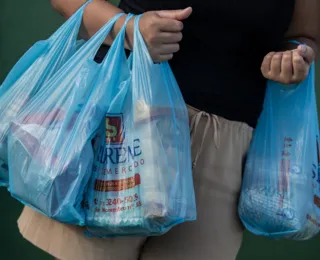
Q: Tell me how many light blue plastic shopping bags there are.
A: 4